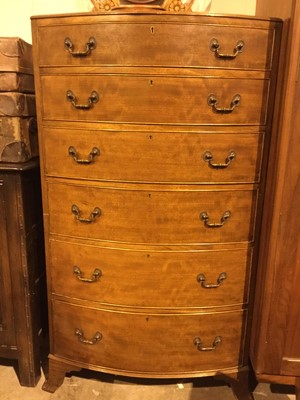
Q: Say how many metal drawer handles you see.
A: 12